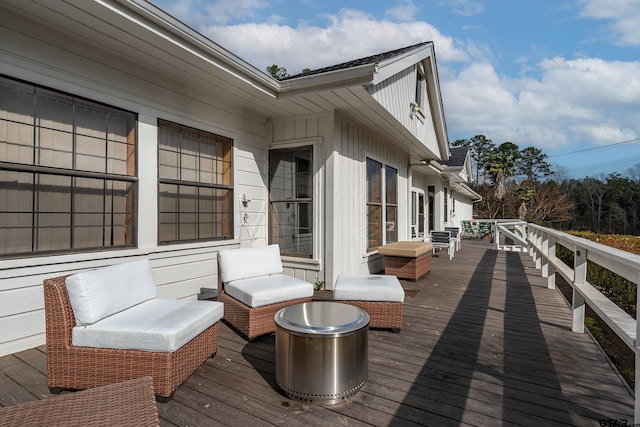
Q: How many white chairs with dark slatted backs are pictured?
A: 2